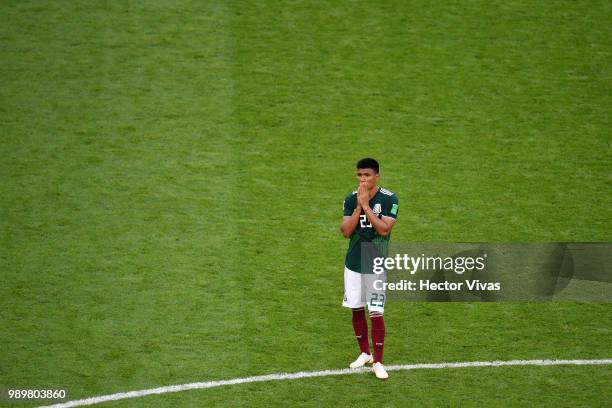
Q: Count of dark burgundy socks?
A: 2